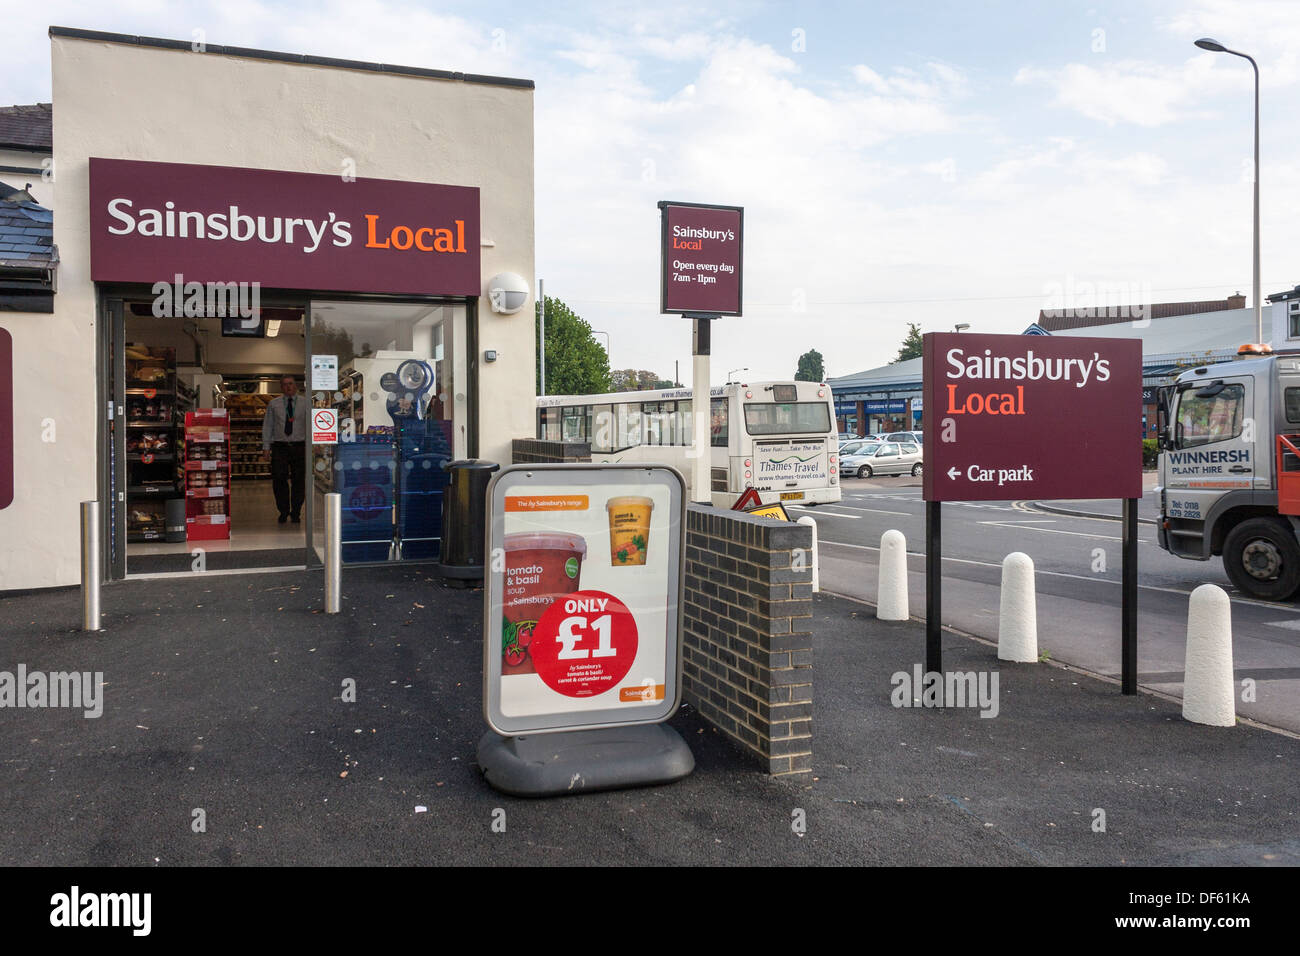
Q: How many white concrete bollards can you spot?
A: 4